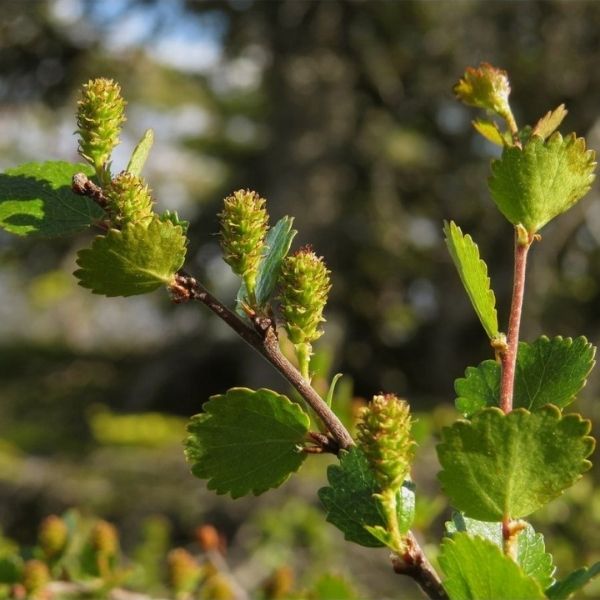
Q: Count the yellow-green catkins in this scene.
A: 5